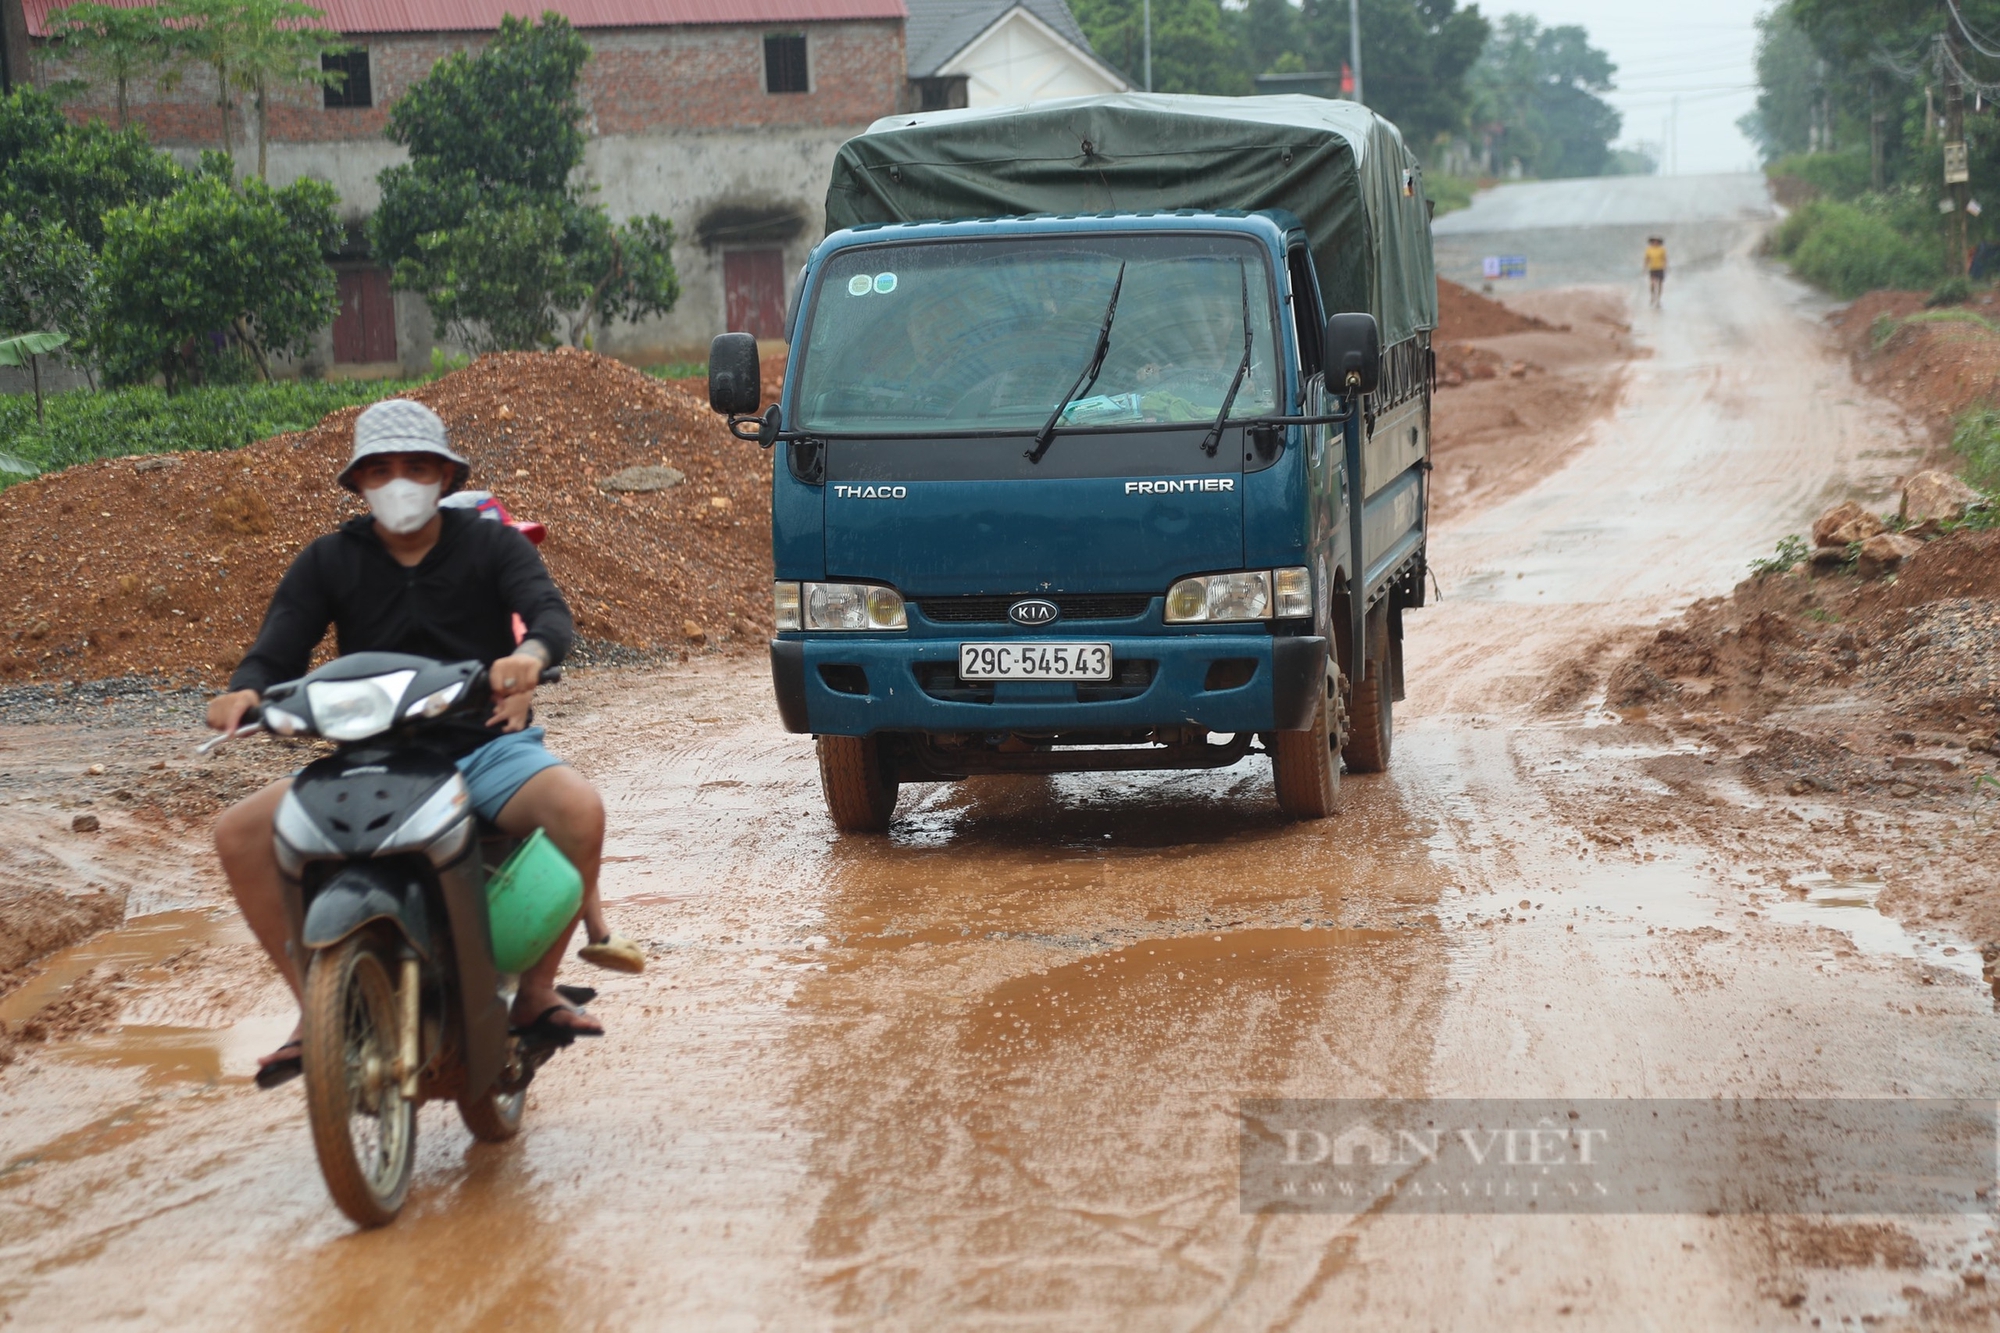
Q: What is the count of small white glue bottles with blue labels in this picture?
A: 0